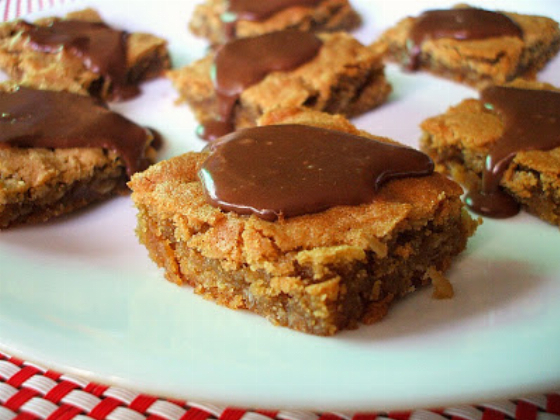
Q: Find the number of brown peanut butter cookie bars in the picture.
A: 7